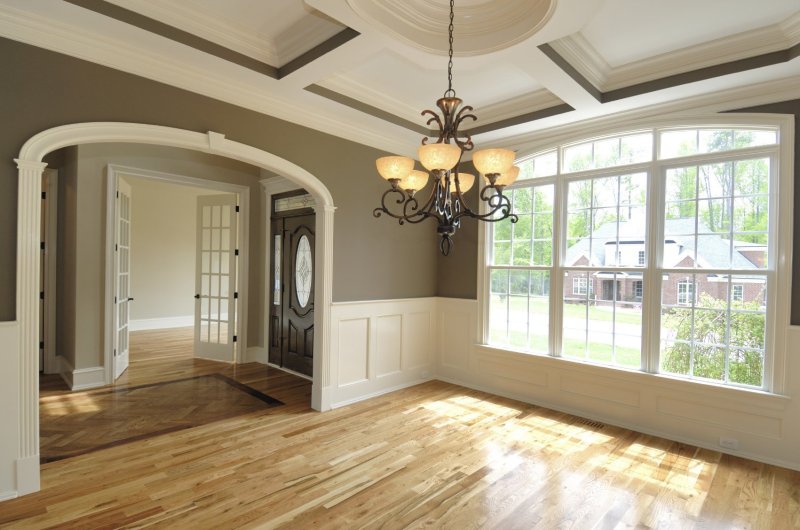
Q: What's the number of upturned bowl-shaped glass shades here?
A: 6